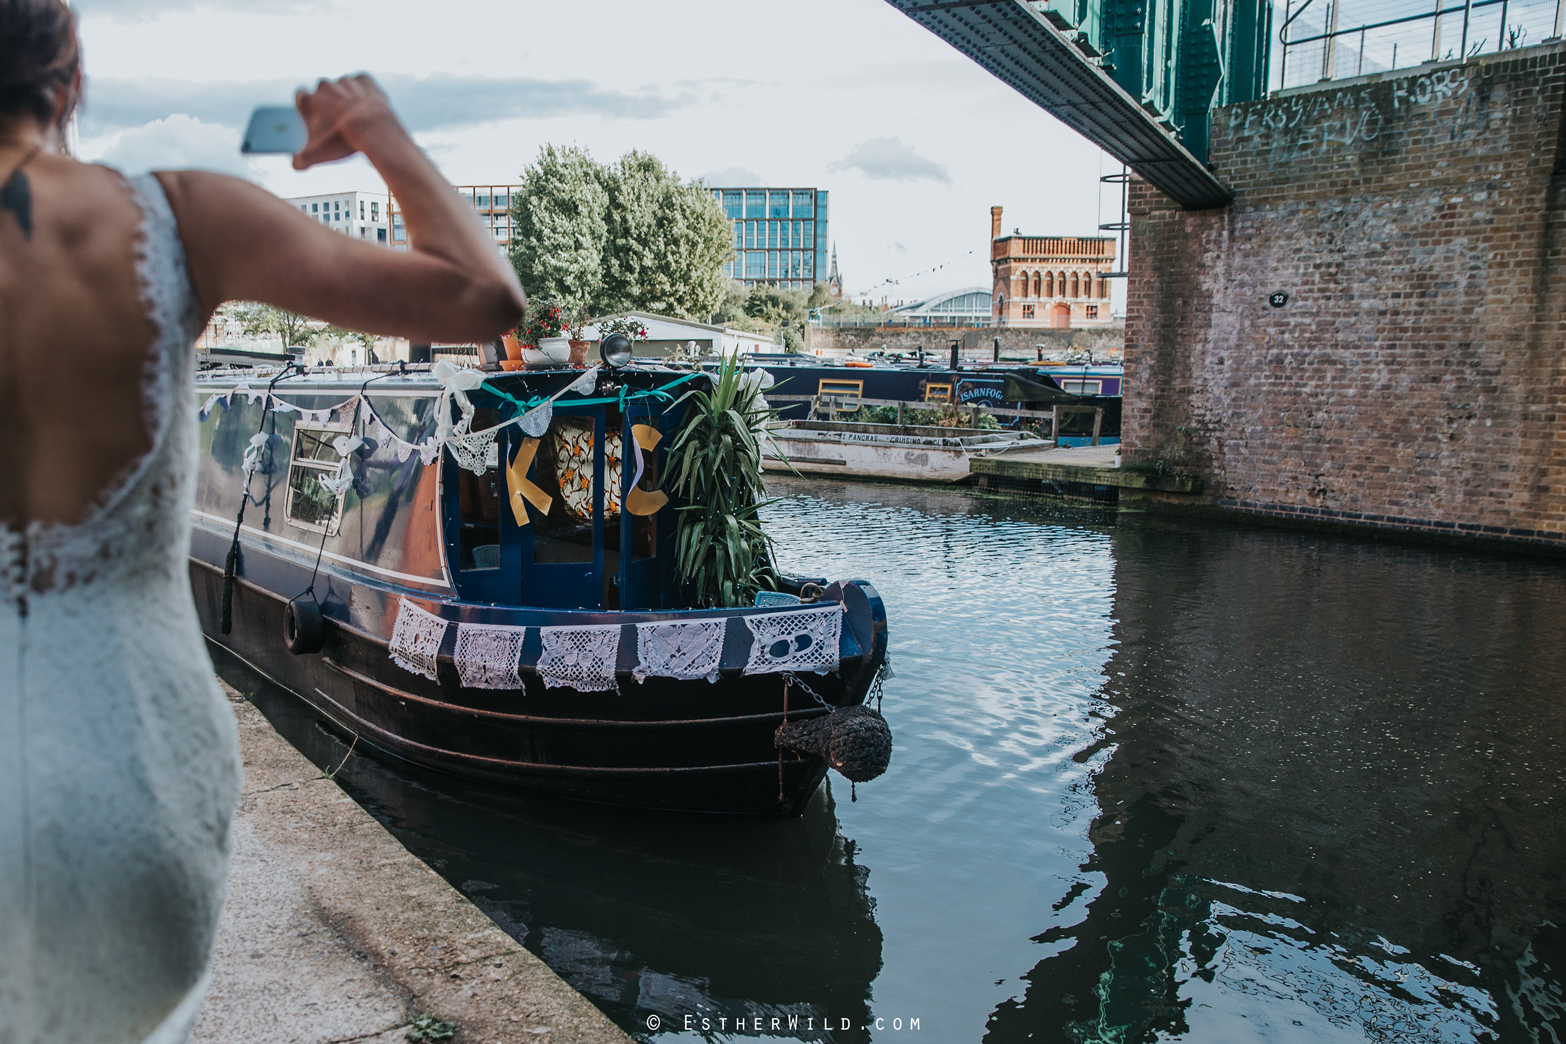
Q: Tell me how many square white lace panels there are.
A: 5